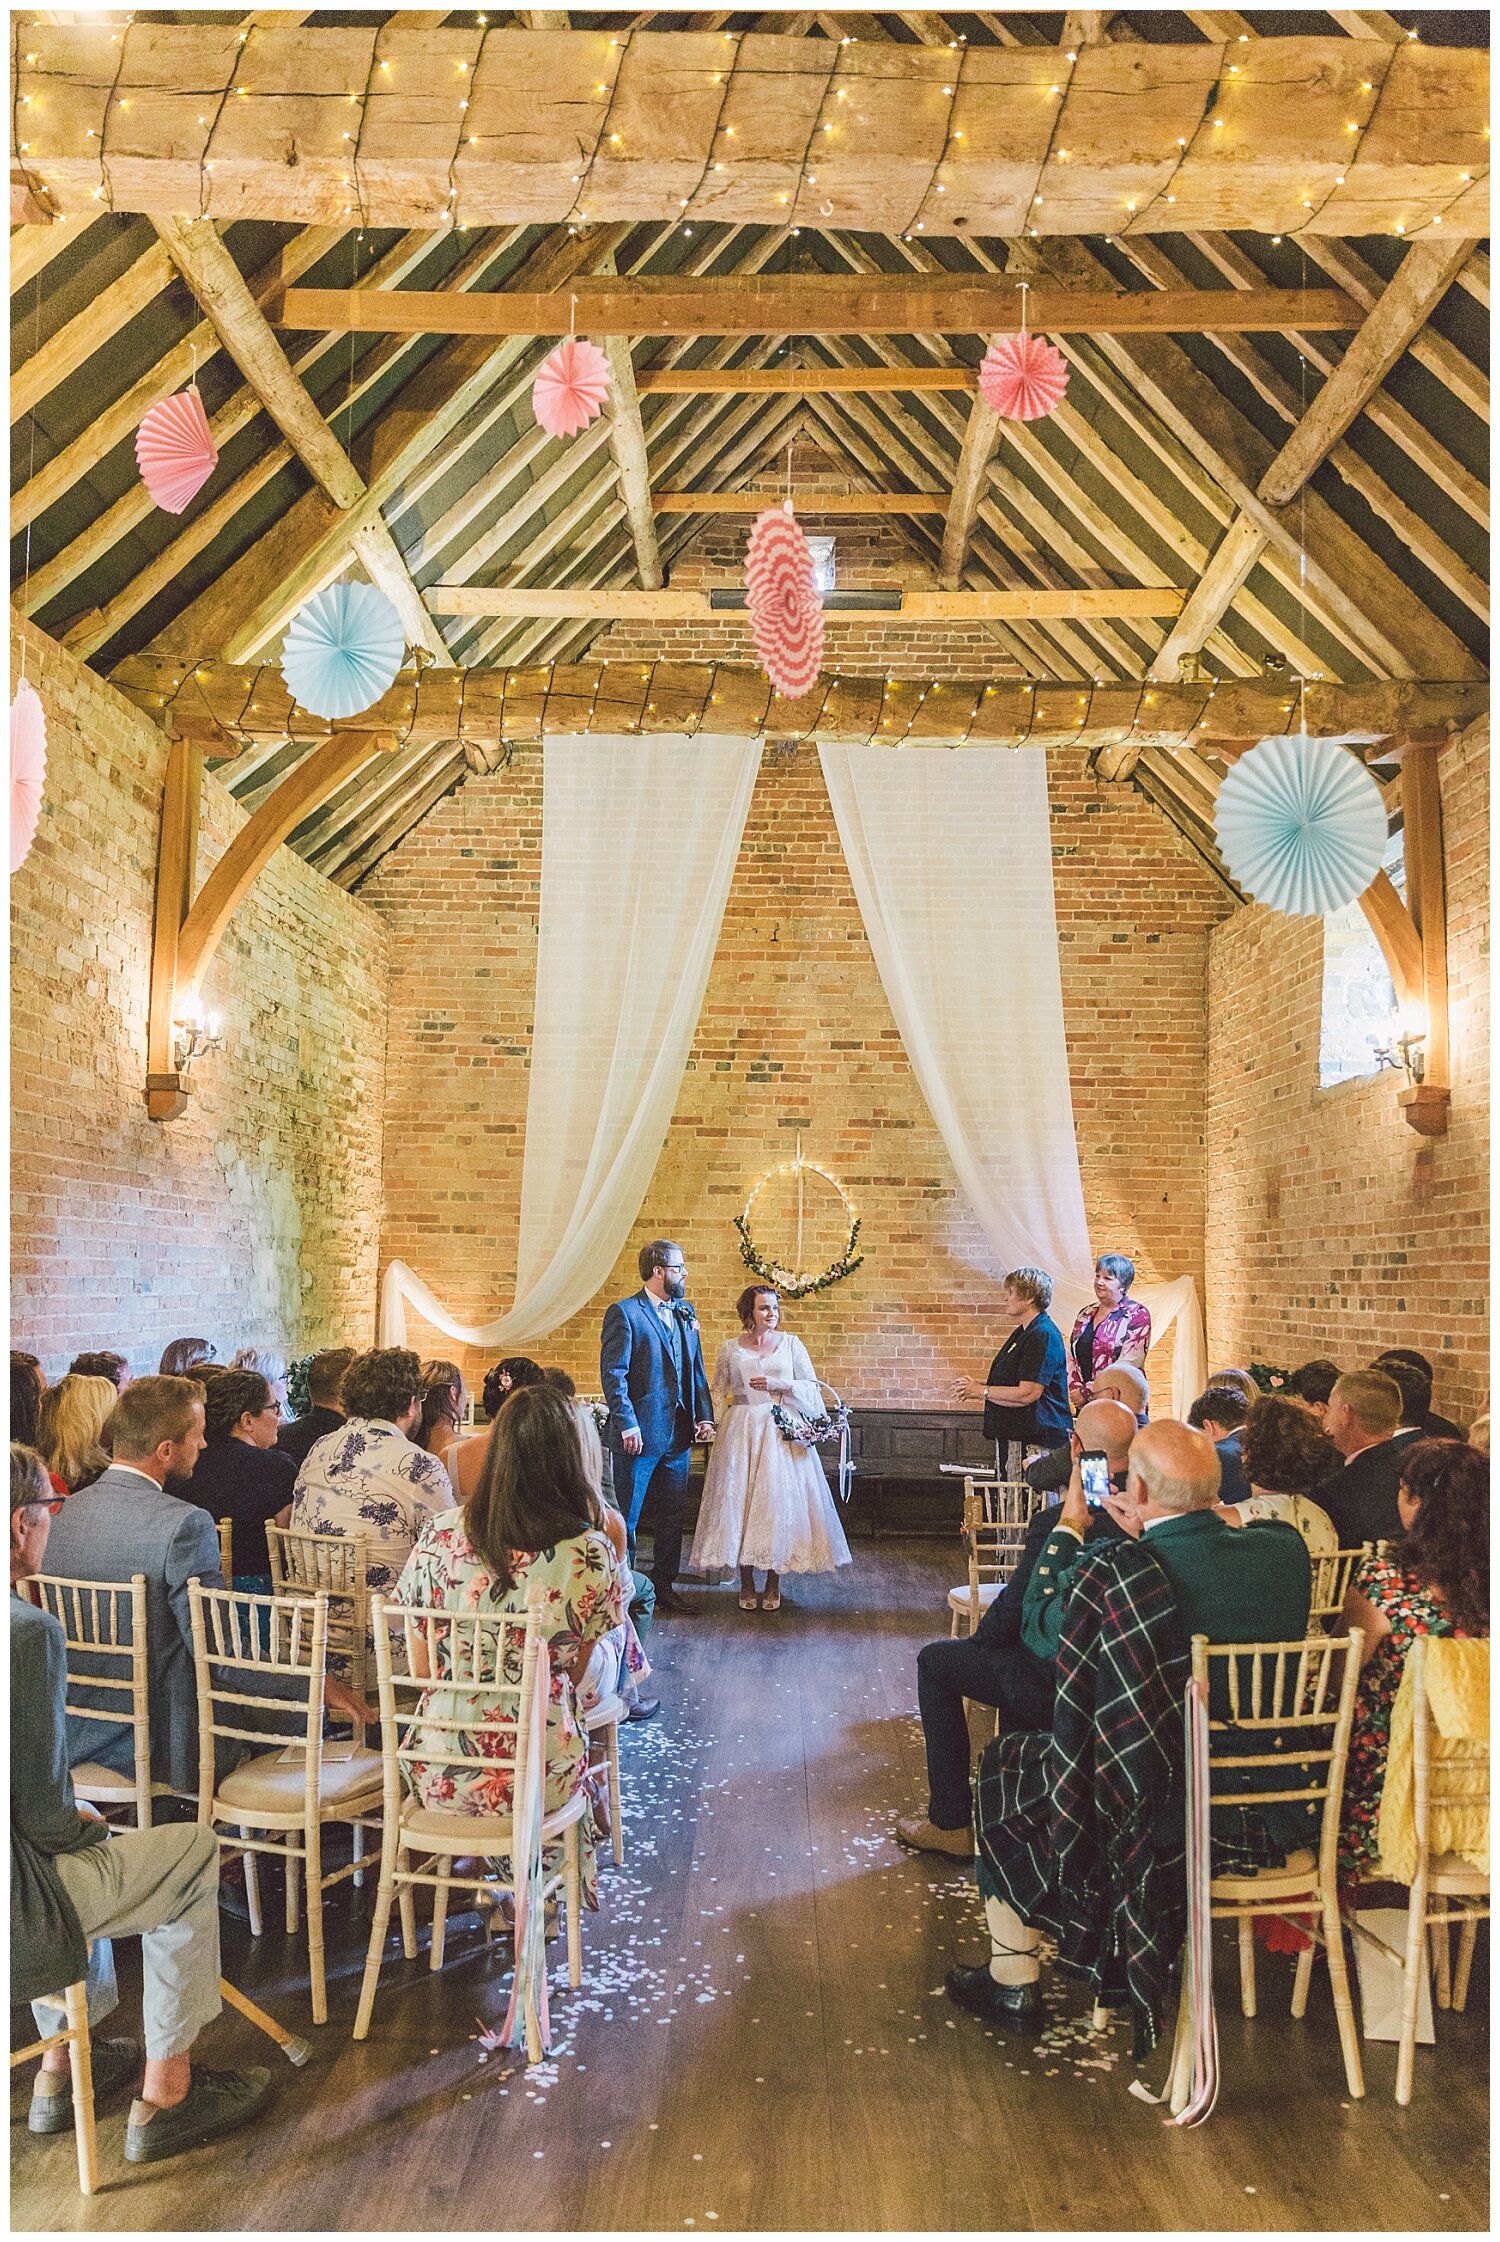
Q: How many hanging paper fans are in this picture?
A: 7